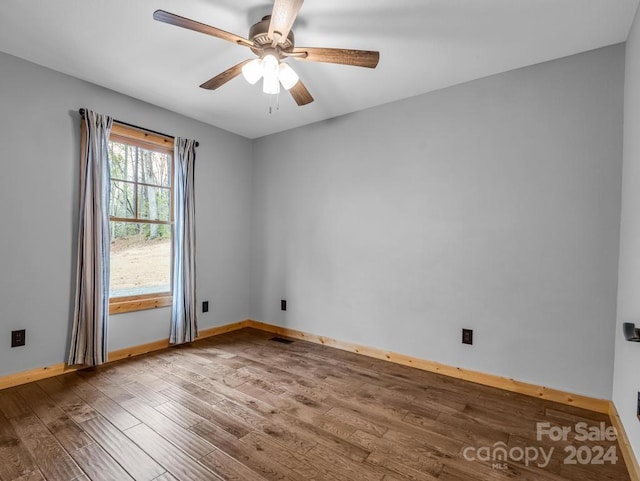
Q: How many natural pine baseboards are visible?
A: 3